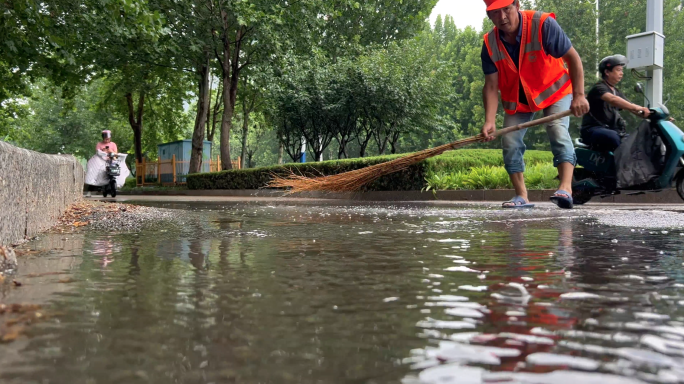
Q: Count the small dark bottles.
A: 0